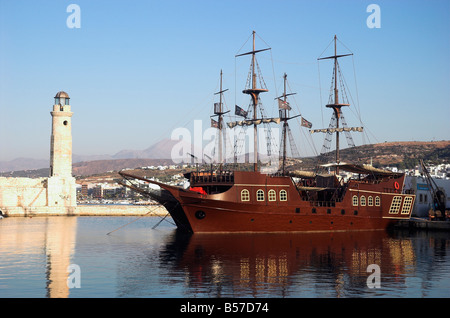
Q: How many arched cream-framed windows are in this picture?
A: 8